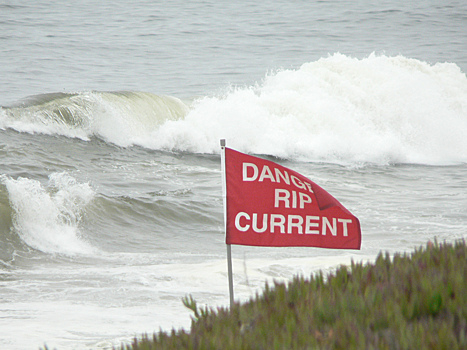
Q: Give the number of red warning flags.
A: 1